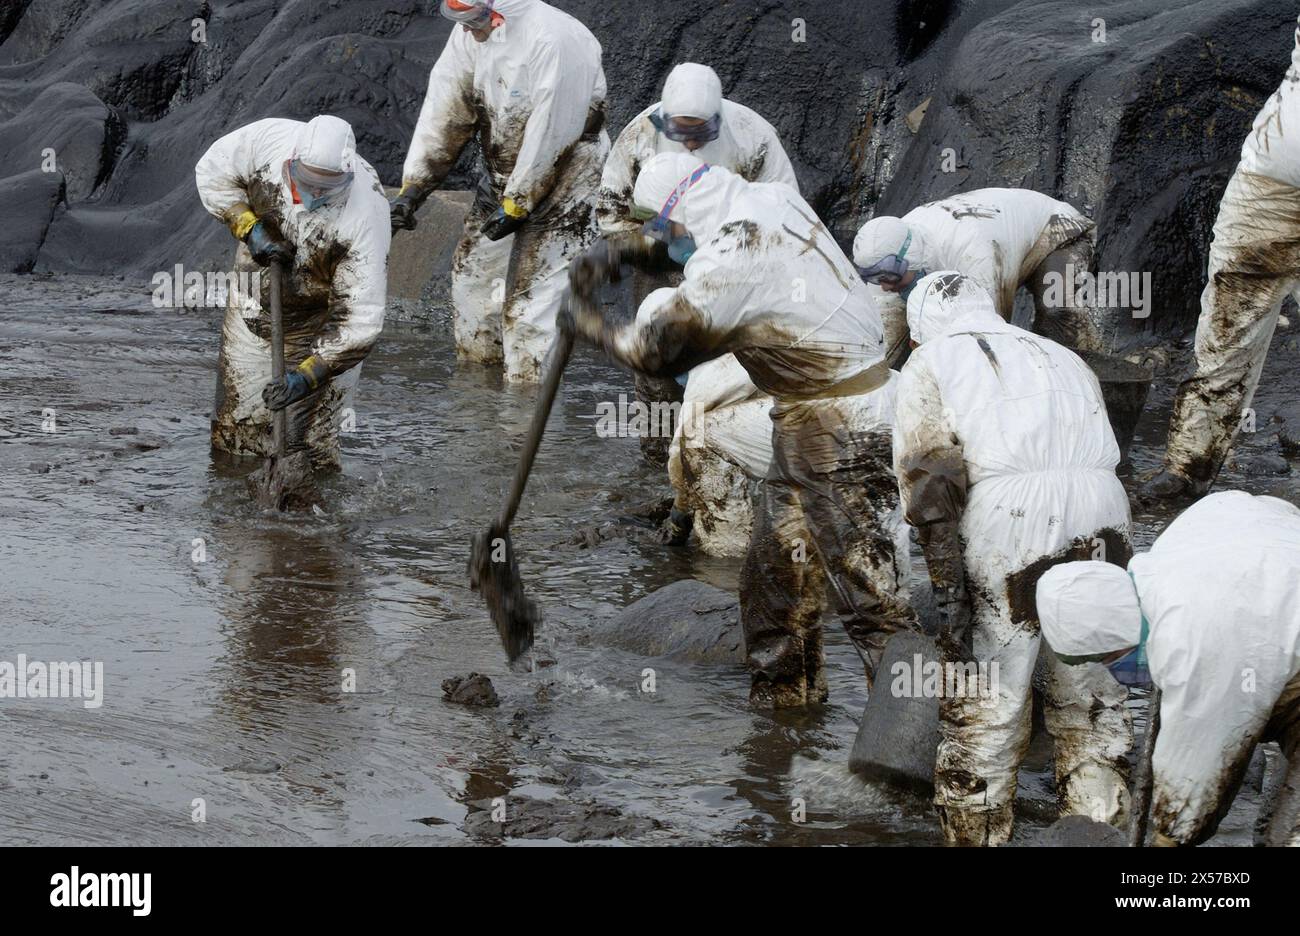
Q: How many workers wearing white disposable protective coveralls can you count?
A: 9